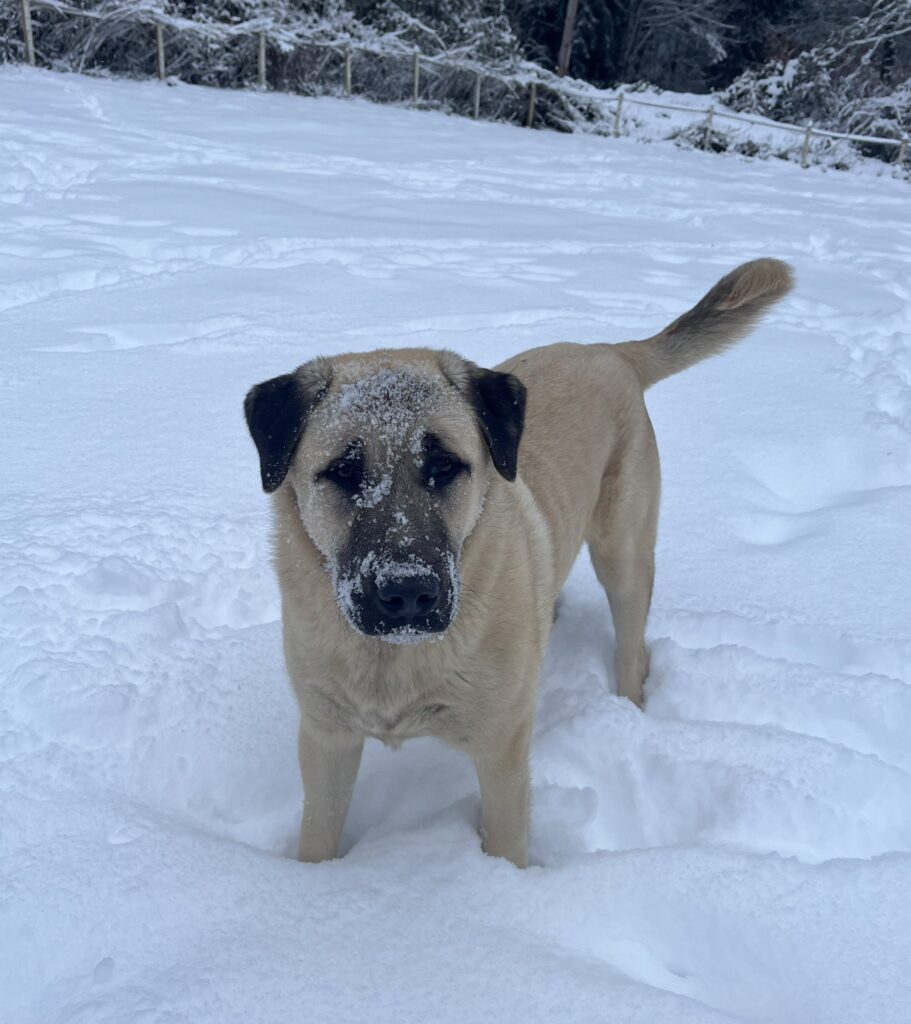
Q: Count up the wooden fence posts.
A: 11